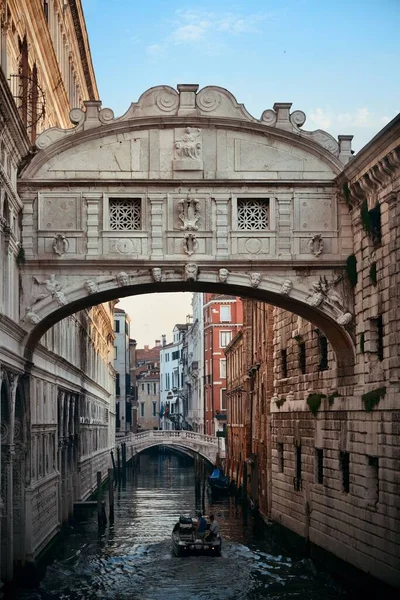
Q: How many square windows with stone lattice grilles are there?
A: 2